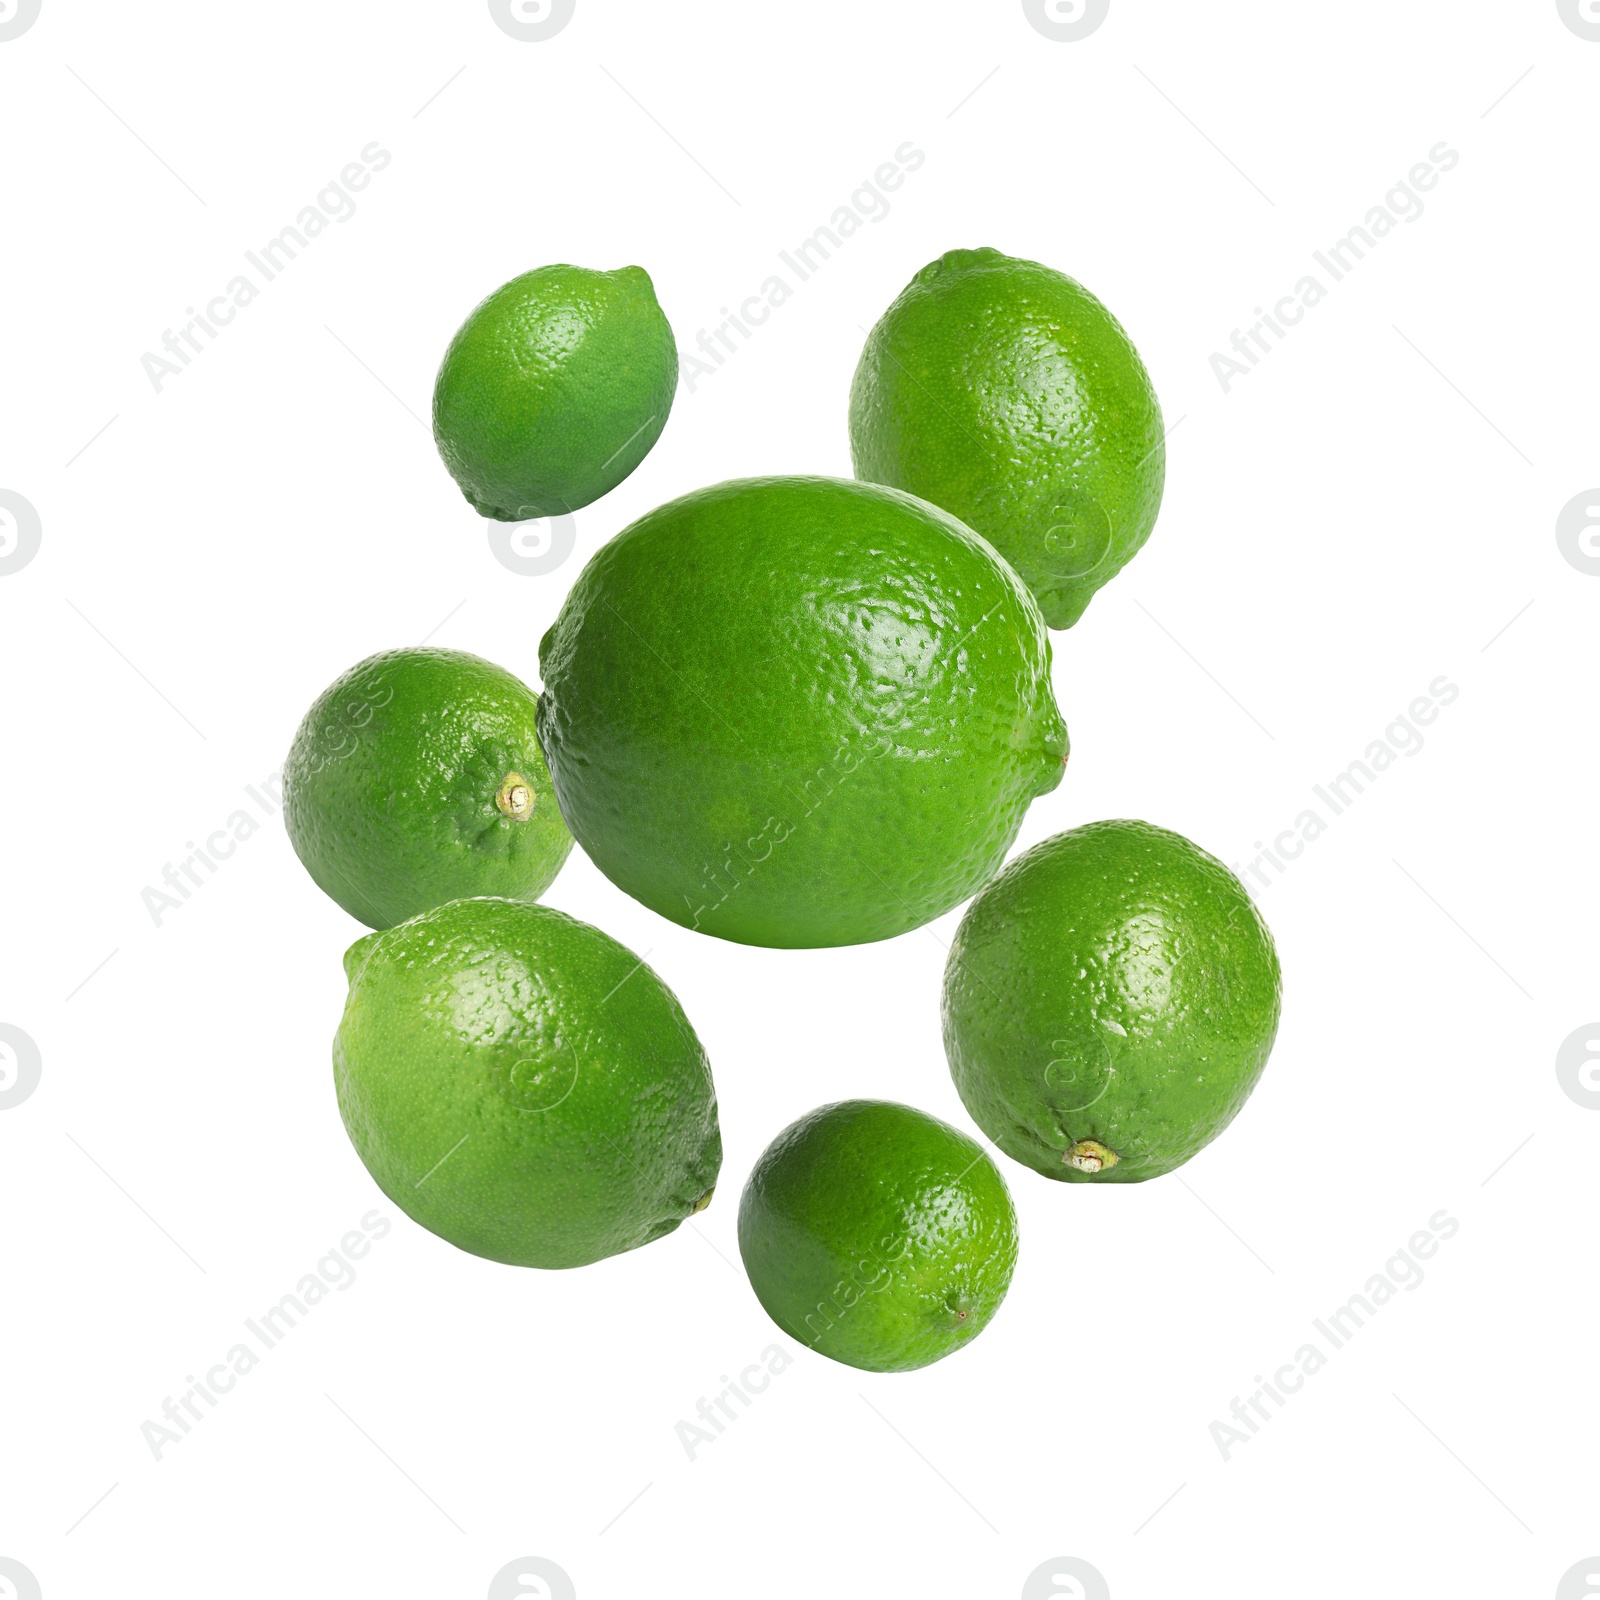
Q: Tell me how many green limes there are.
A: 7